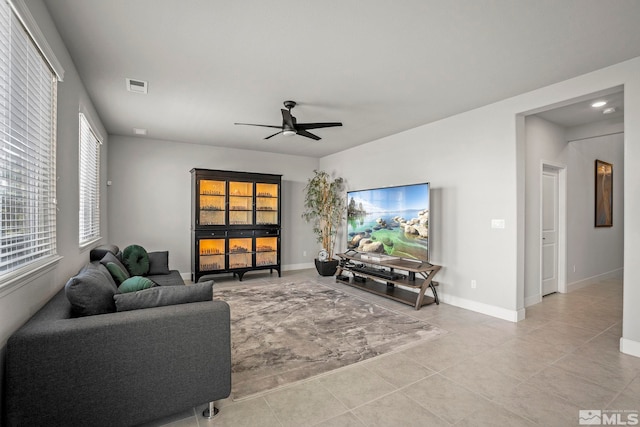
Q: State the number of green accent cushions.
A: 3